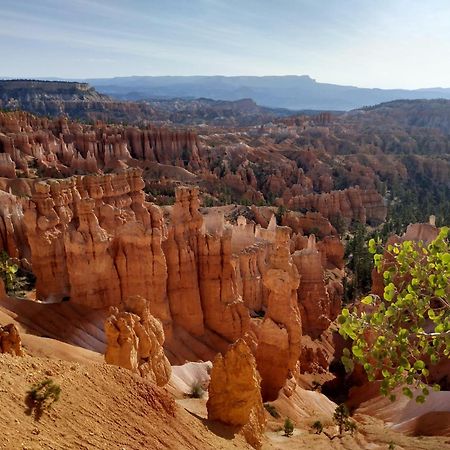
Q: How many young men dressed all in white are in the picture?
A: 0